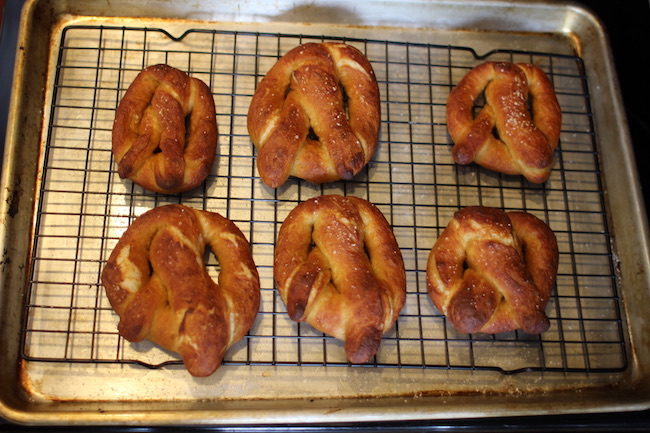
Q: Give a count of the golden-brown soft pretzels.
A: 6